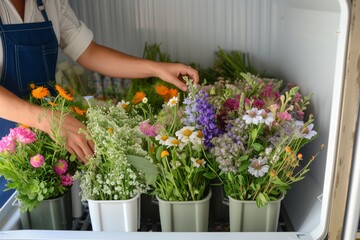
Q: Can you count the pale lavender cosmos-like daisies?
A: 4